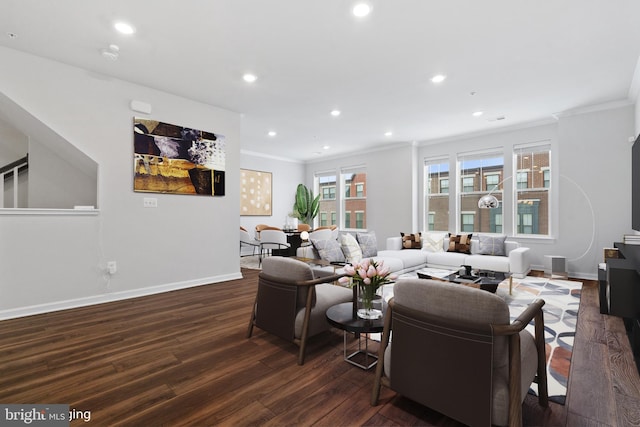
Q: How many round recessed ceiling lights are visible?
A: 9